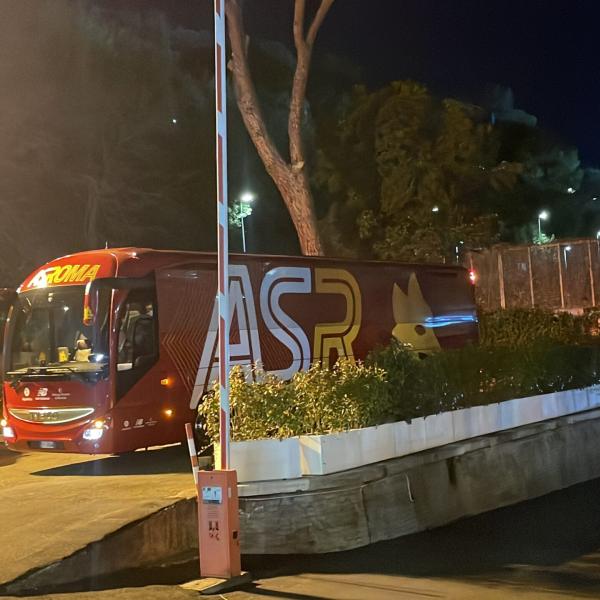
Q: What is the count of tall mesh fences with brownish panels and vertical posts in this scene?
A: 1